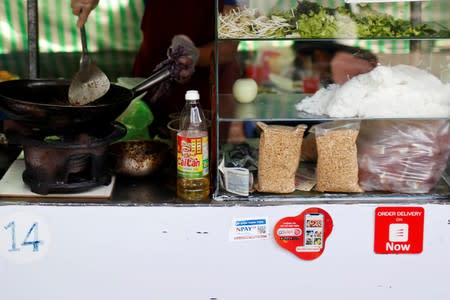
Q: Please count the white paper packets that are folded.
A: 1